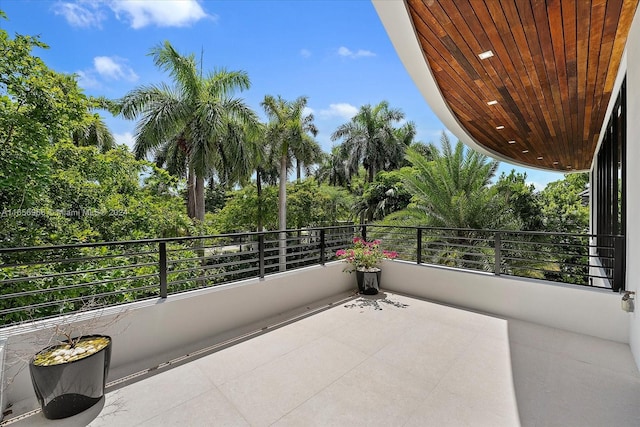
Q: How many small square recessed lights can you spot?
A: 8